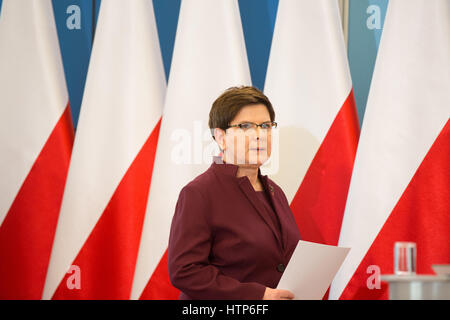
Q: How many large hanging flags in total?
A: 5